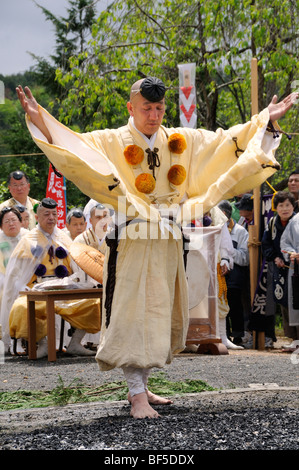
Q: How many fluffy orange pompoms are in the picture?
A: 4